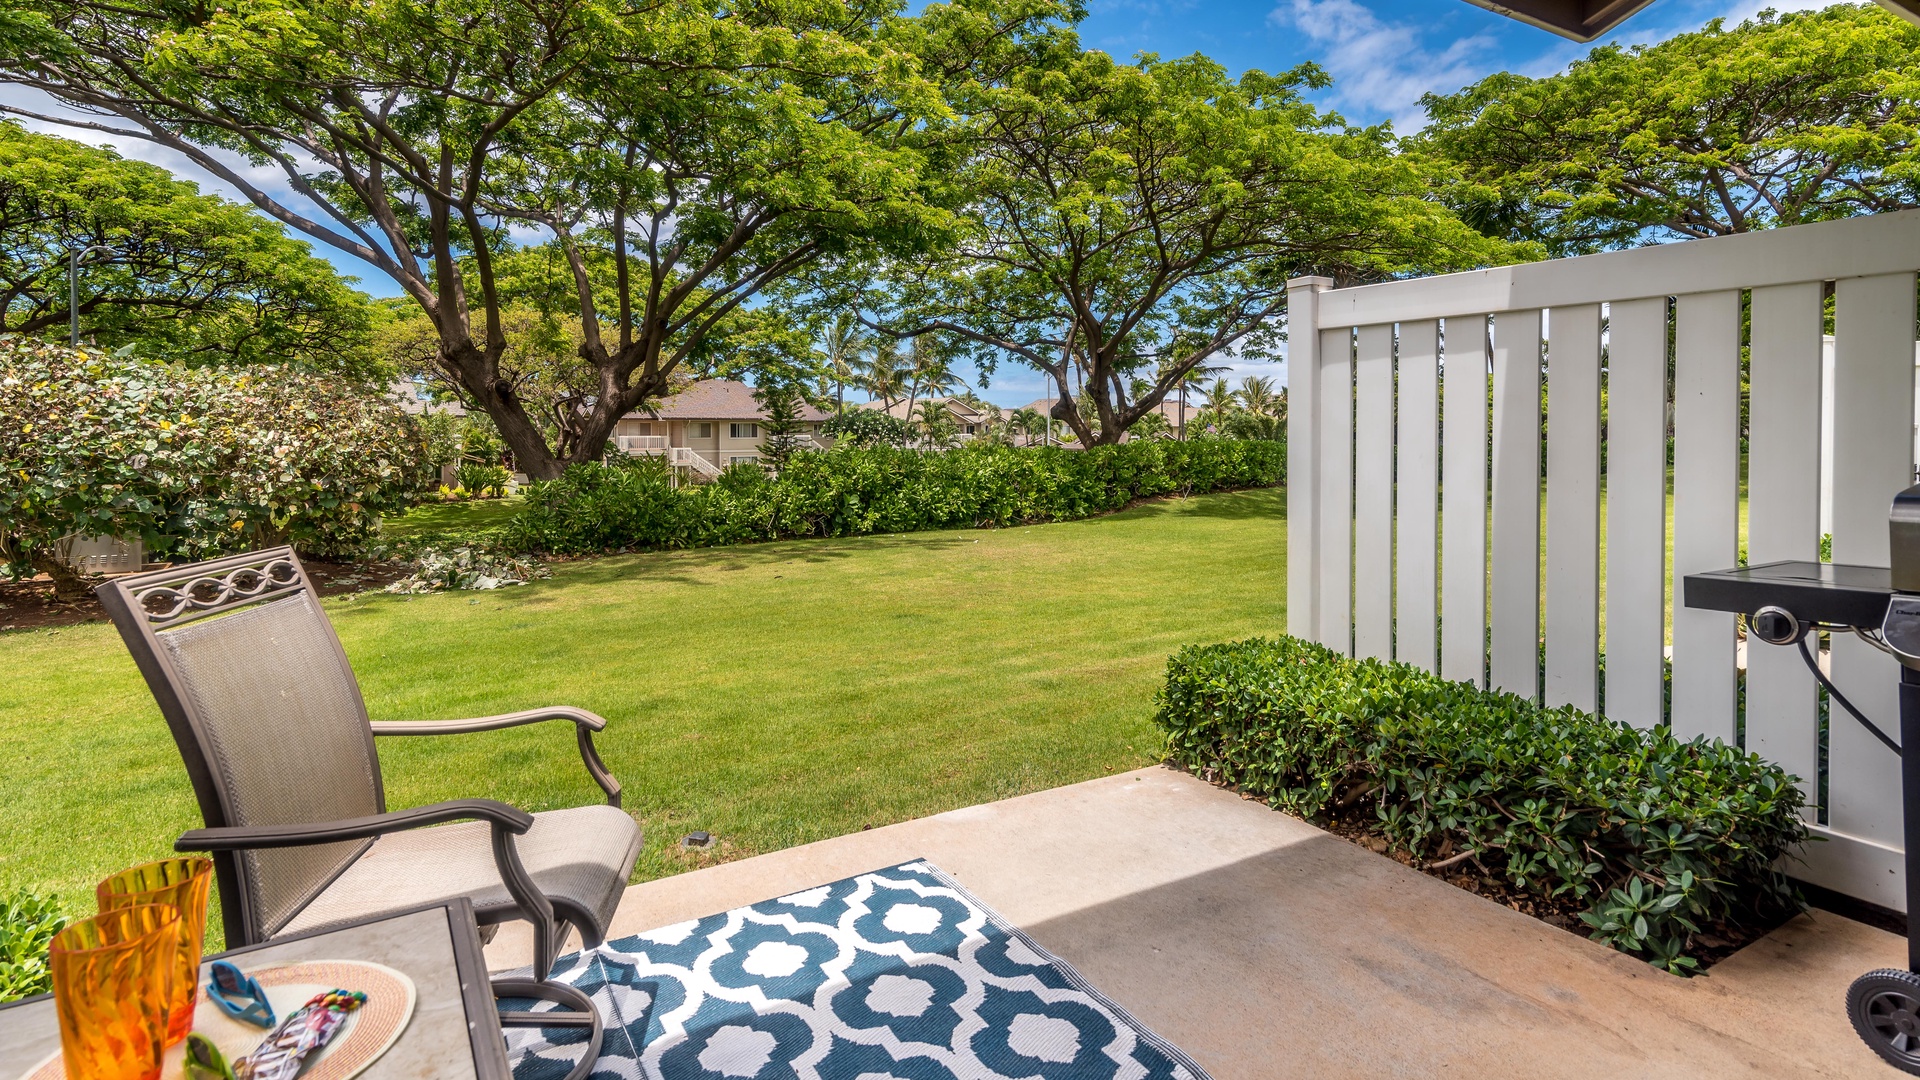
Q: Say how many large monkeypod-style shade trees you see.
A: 4